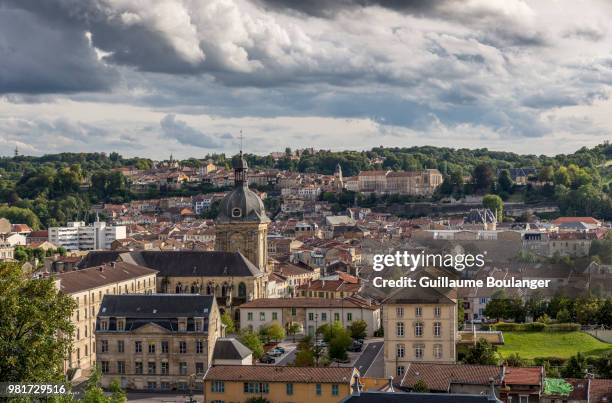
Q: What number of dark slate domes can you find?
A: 1